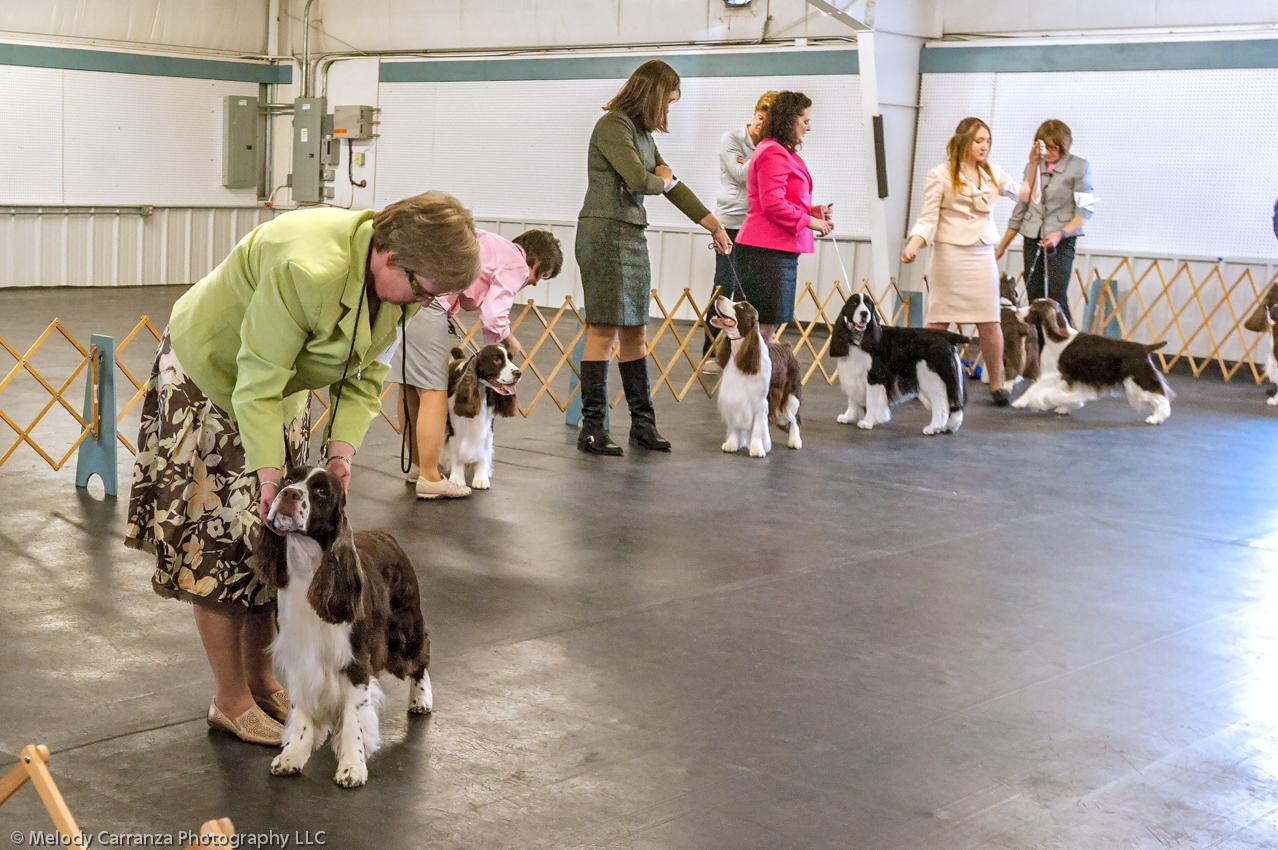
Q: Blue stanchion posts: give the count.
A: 4